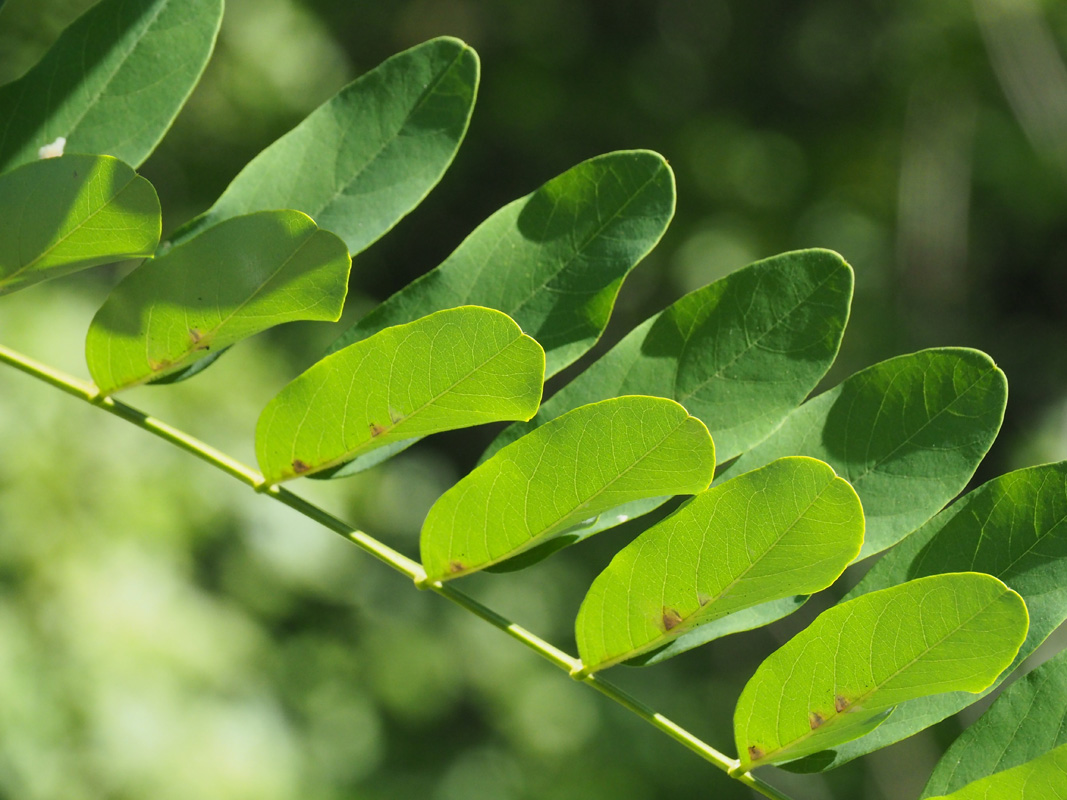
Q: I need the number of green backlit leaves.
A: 7